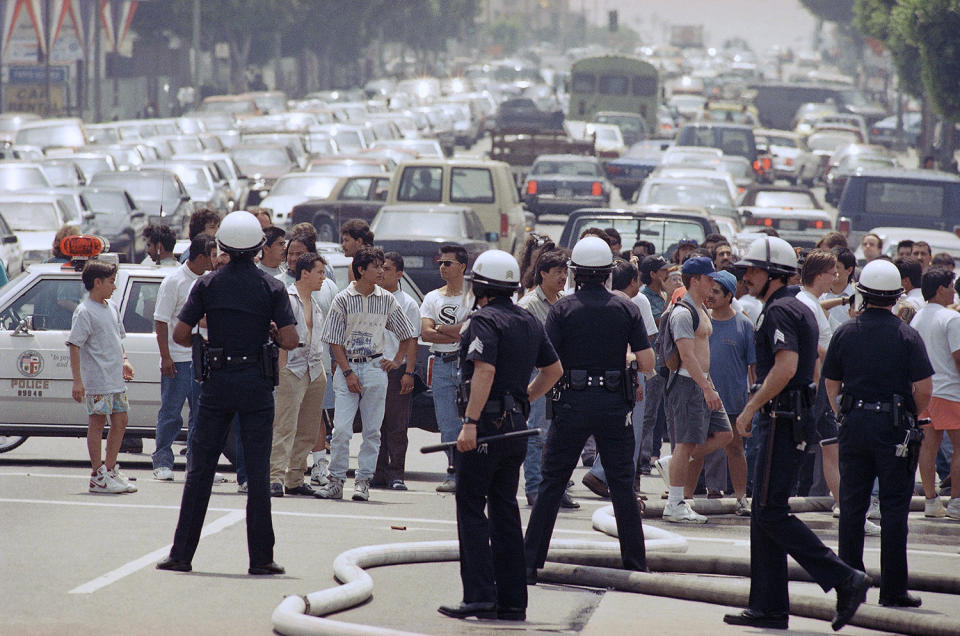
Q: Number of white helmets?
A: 5